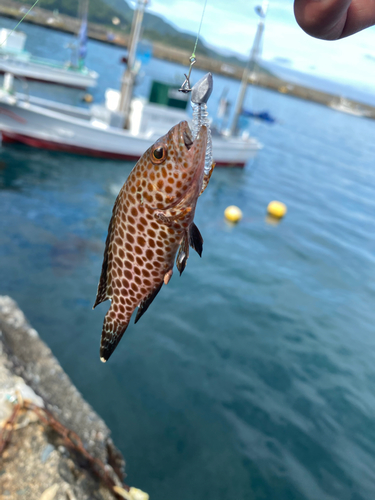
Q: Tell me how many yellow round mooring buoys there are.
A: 2